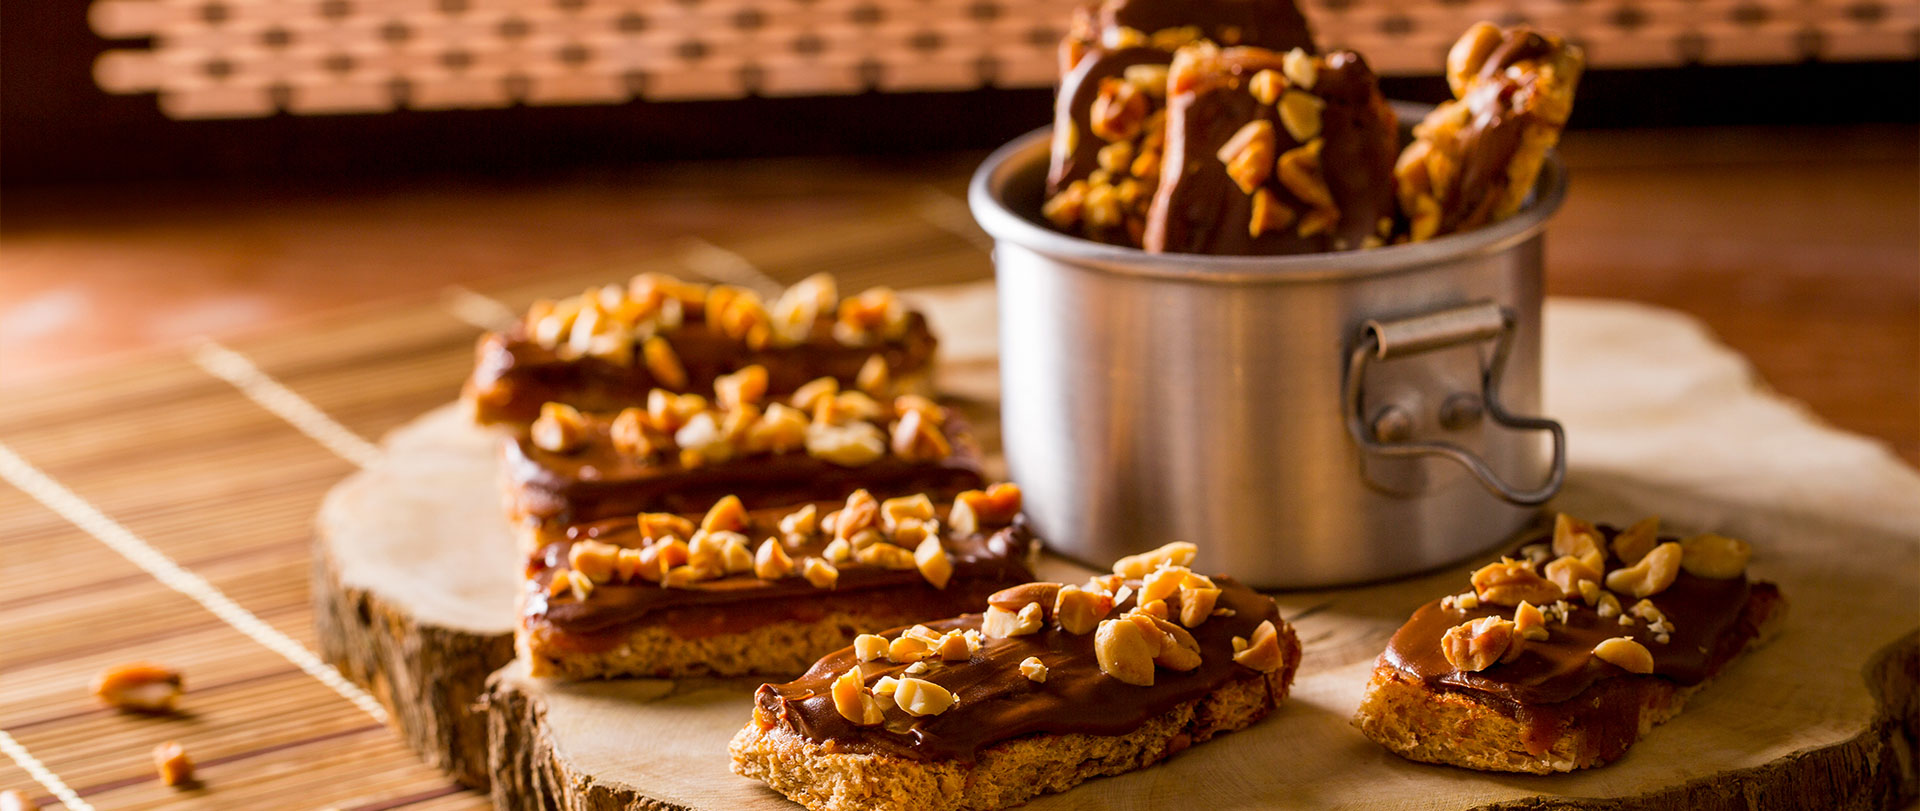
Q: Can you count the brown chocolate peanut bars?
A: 9